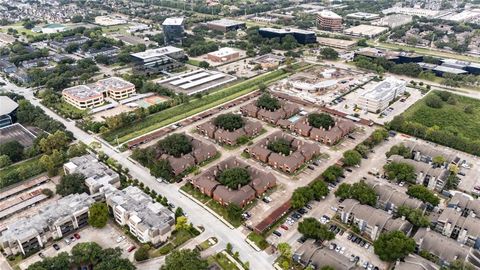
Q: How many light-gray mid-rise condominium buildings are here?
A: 3